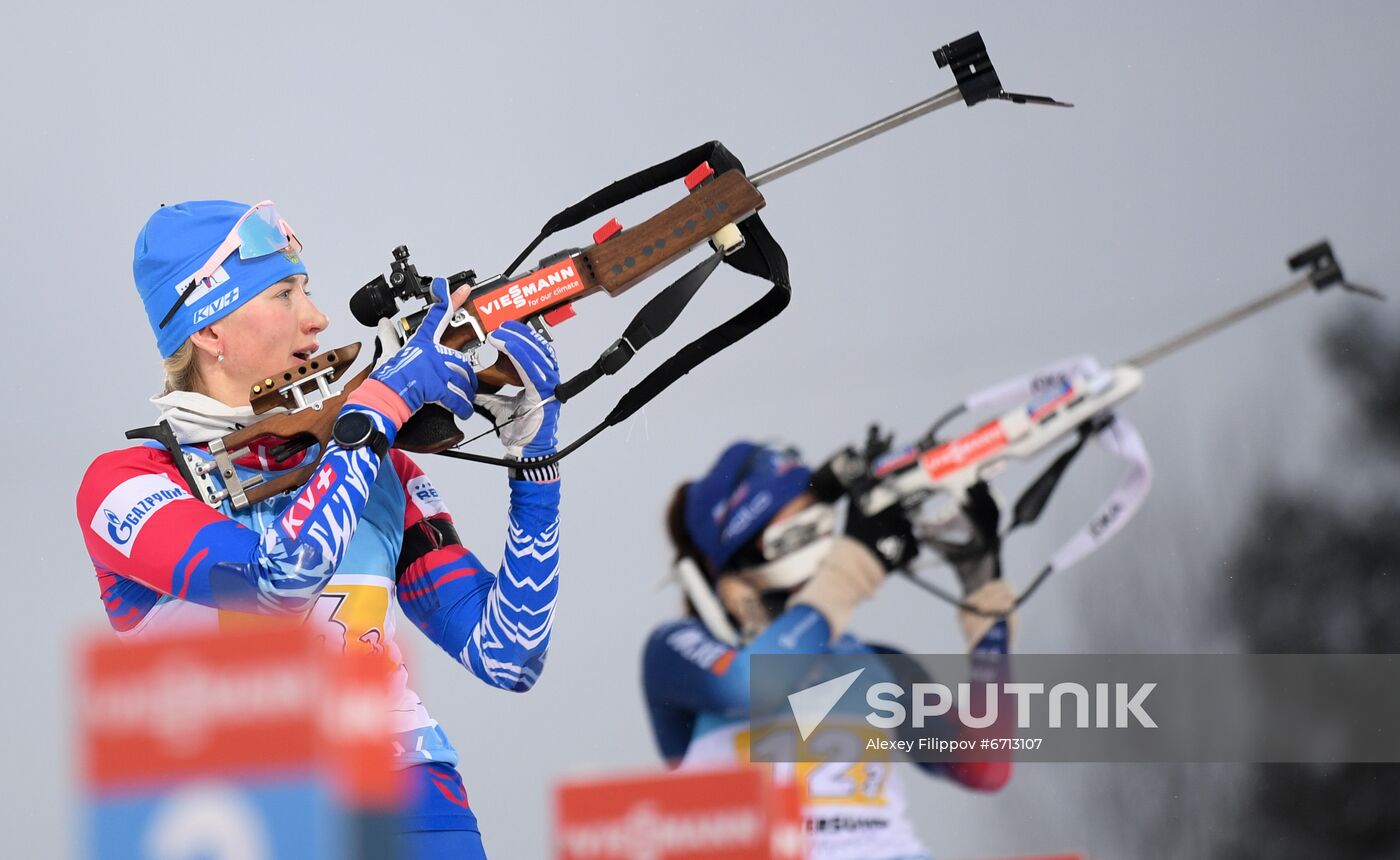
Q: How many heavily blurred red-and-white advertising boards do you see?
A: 2